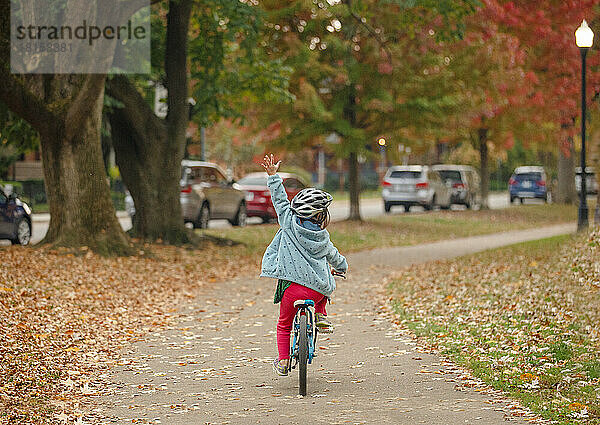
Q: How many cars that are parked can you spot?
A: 7